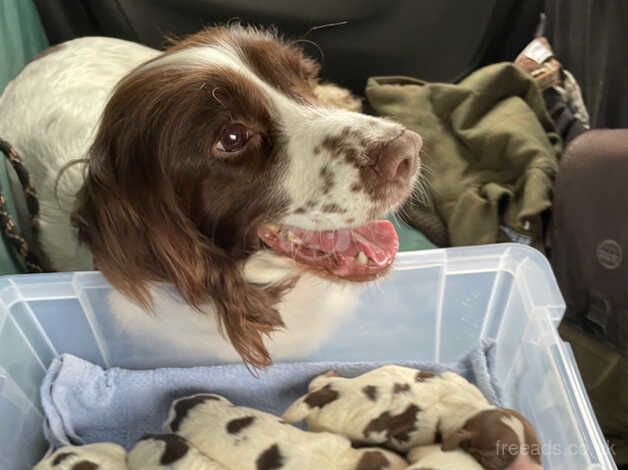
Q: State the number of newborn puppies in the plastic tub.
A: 5